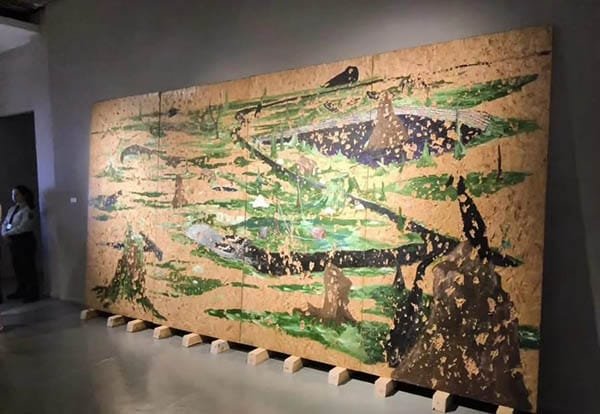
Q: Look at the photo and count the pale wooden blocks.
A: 12